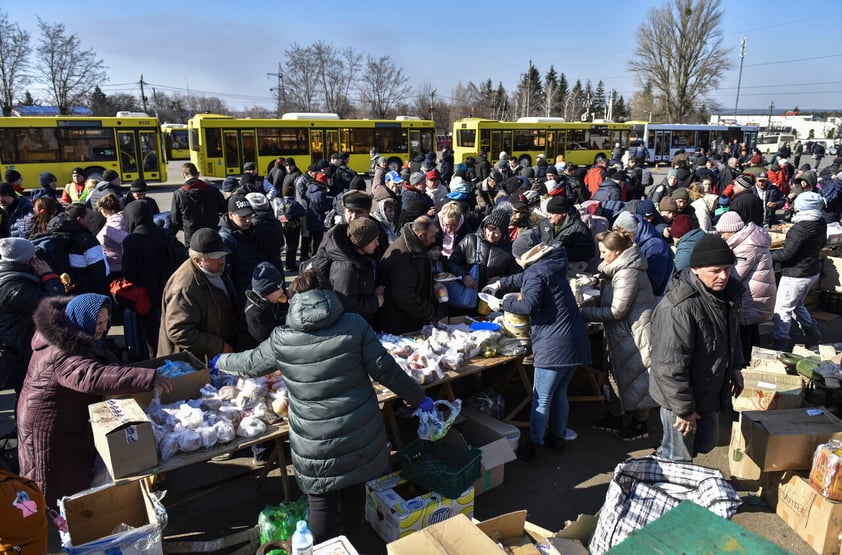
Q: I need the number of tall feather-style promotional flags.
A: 0